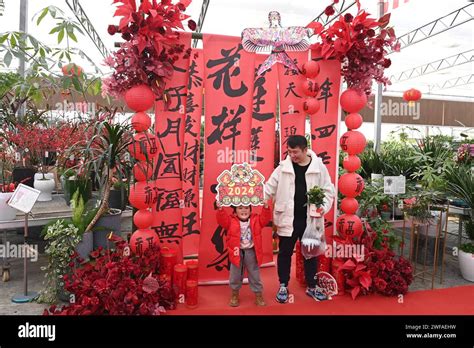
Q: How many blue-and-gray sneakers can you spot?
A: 2